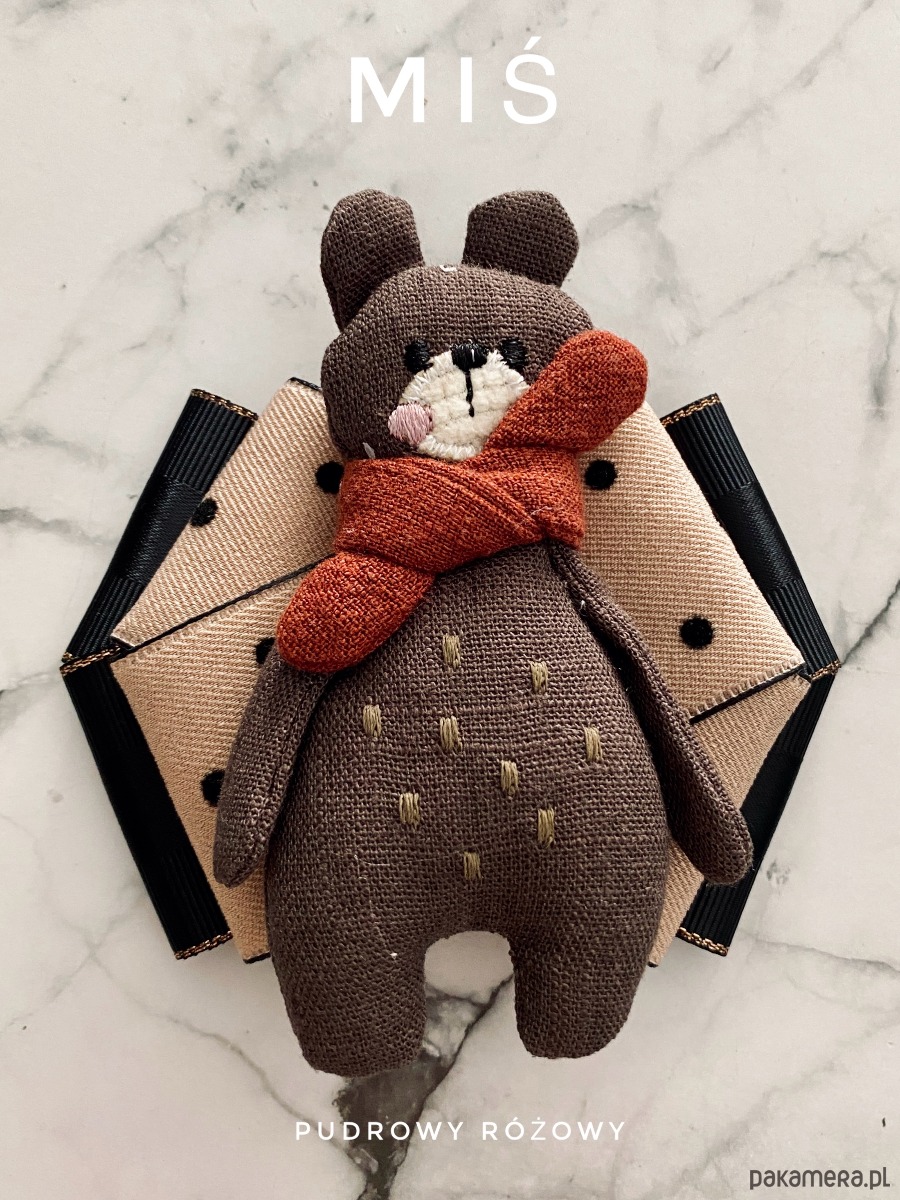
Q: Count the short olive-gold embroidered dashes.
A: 9